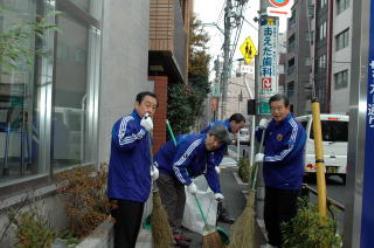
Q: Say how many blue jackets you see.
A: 4